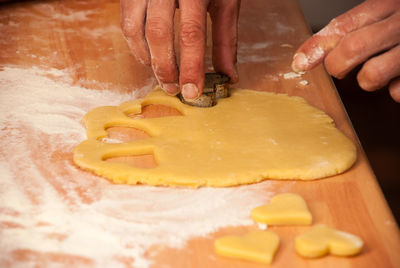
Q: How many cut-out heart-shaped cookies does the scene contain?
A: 3